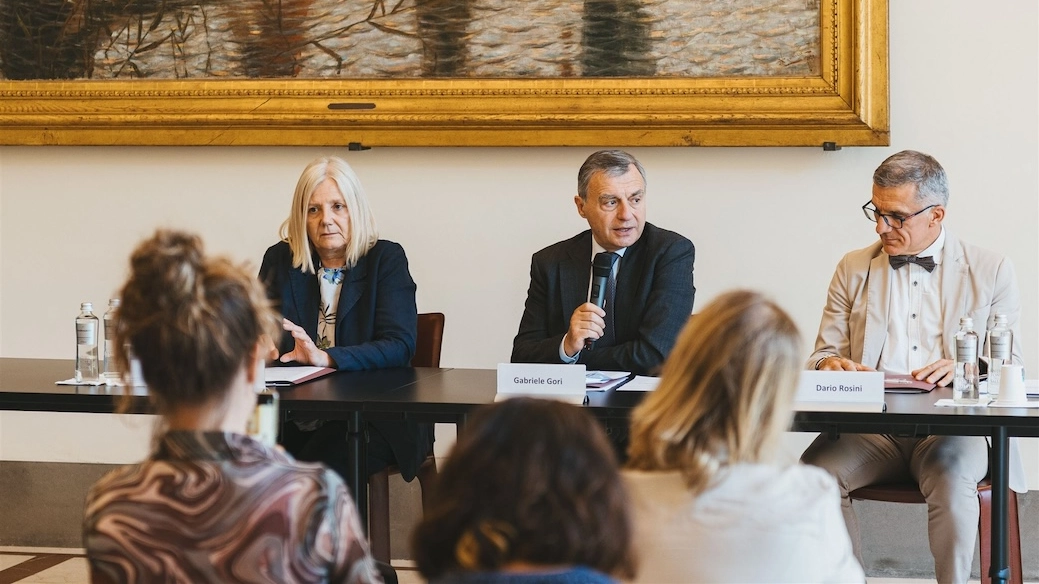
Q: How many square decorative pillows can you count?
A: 0